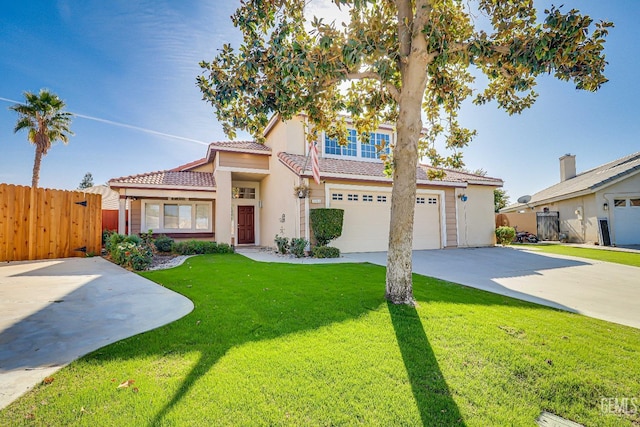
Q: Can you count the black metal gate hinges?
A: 2